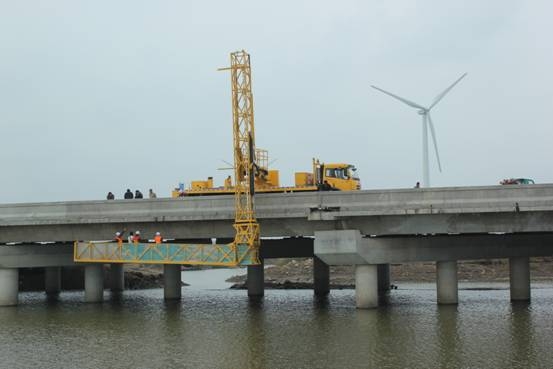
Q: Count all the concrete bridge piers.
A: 11